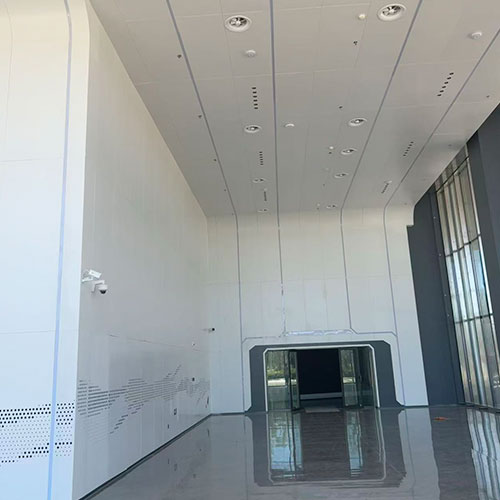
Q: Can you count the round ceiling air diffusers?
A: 9